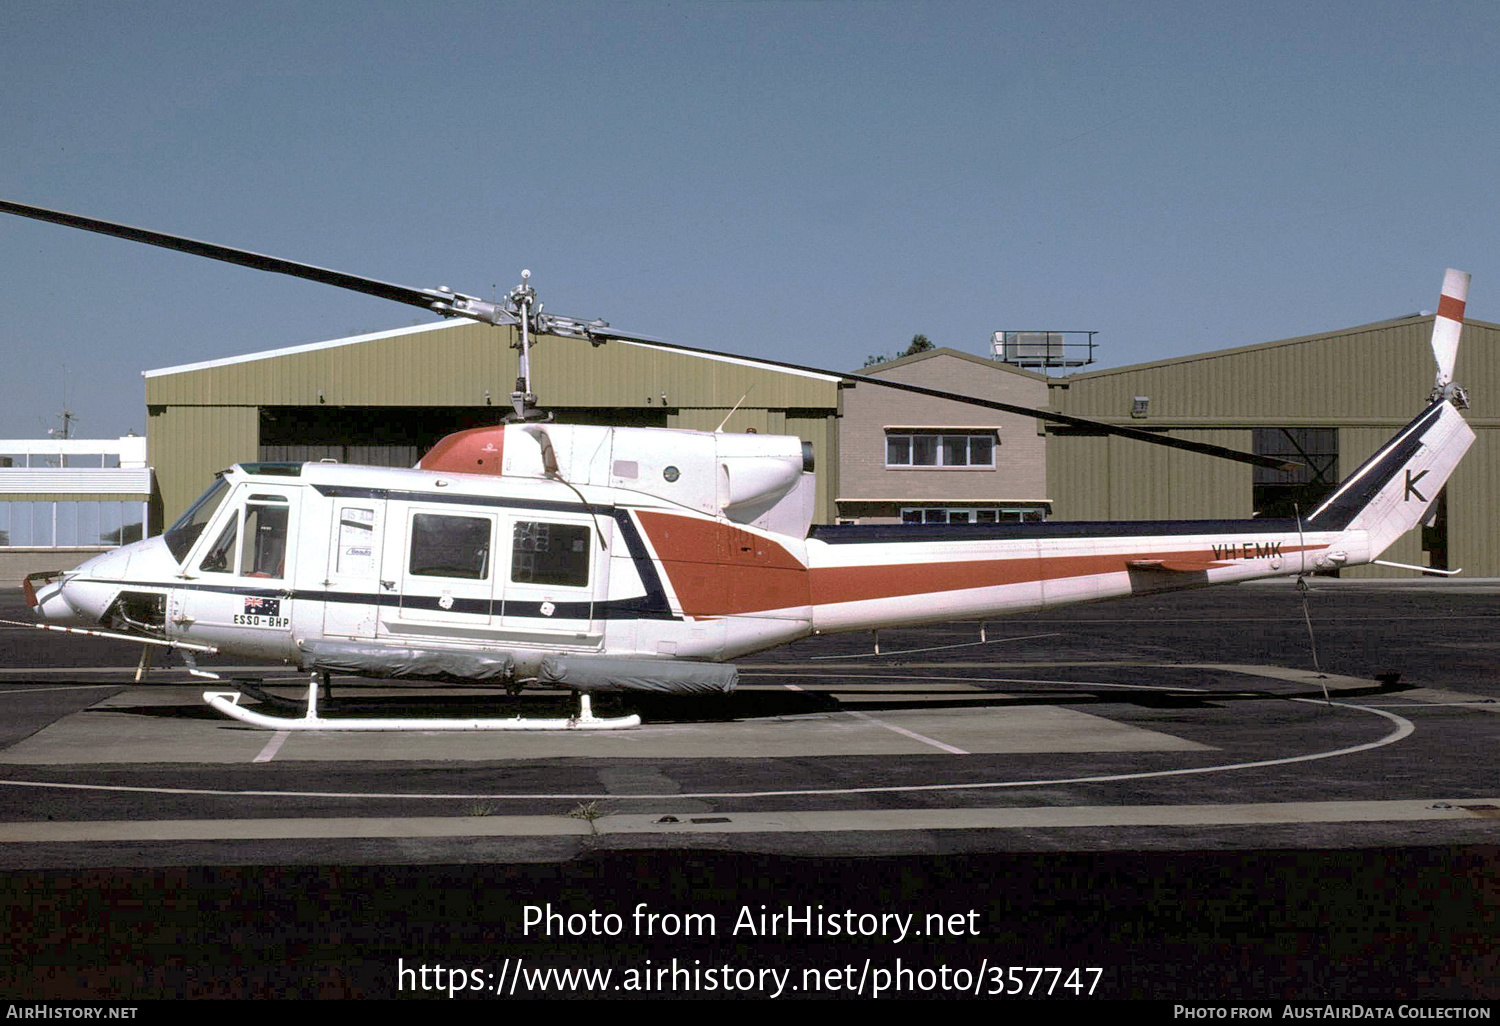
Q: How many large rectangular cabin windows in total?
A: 2